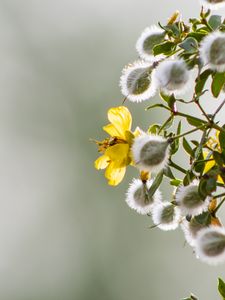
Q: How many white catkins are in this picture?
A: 11